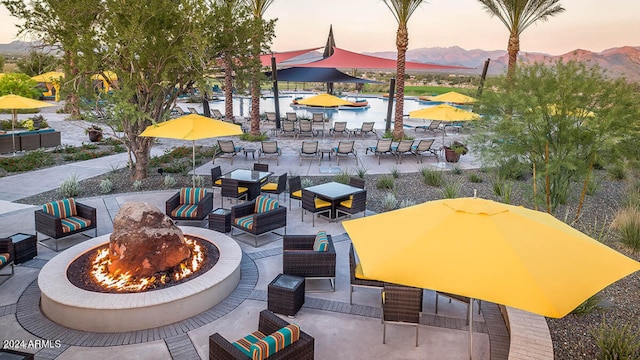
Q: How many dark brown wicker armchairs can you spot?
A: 6